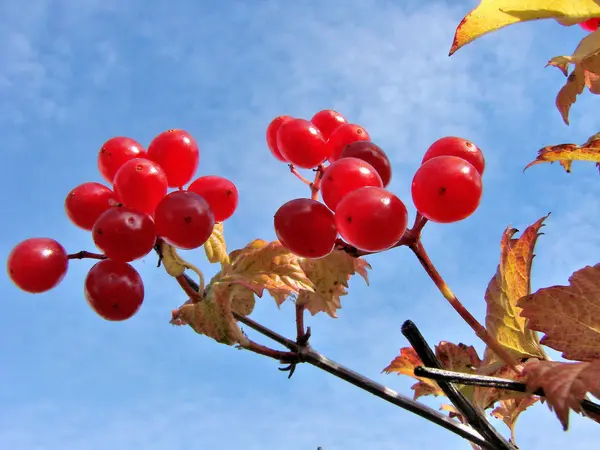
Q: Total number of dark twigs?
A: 3